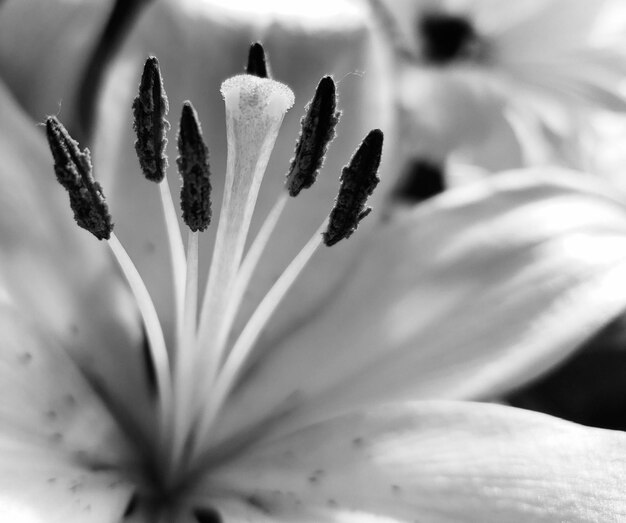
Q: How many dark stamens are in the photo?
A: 6